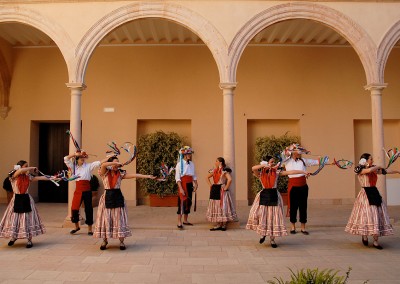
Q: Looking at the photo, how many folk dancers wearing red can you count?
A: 8